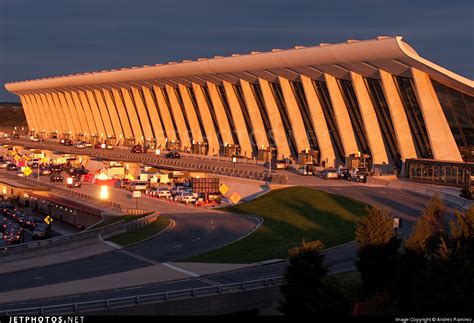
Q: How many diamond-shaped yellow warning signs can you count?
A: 4